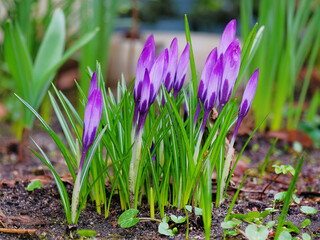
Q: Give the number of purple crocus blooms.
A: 12